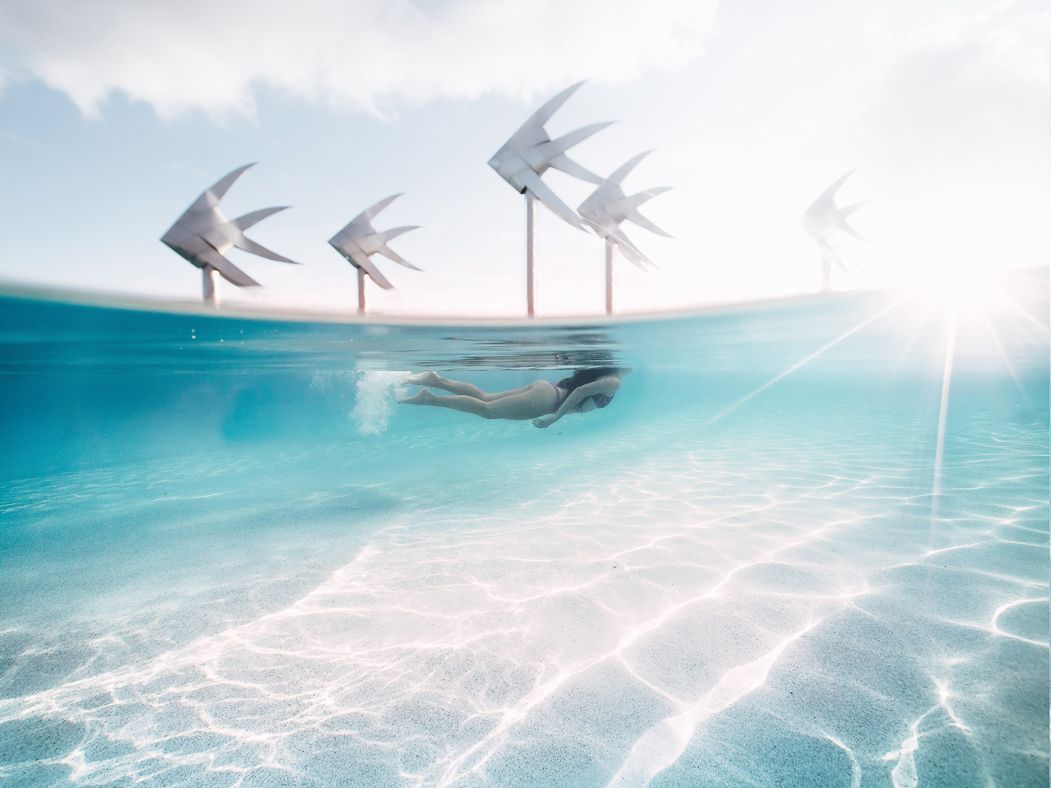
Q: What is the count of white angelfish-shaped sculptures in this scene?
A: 5